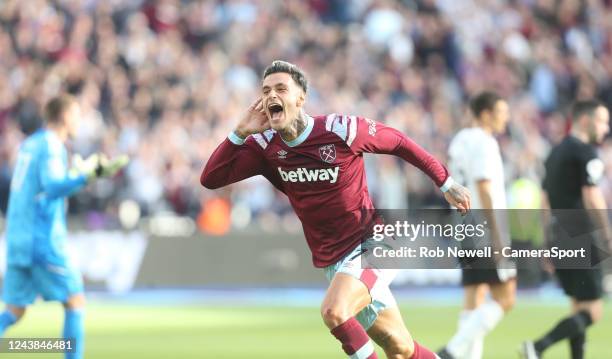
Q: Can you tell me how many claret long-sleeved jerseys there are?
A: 1